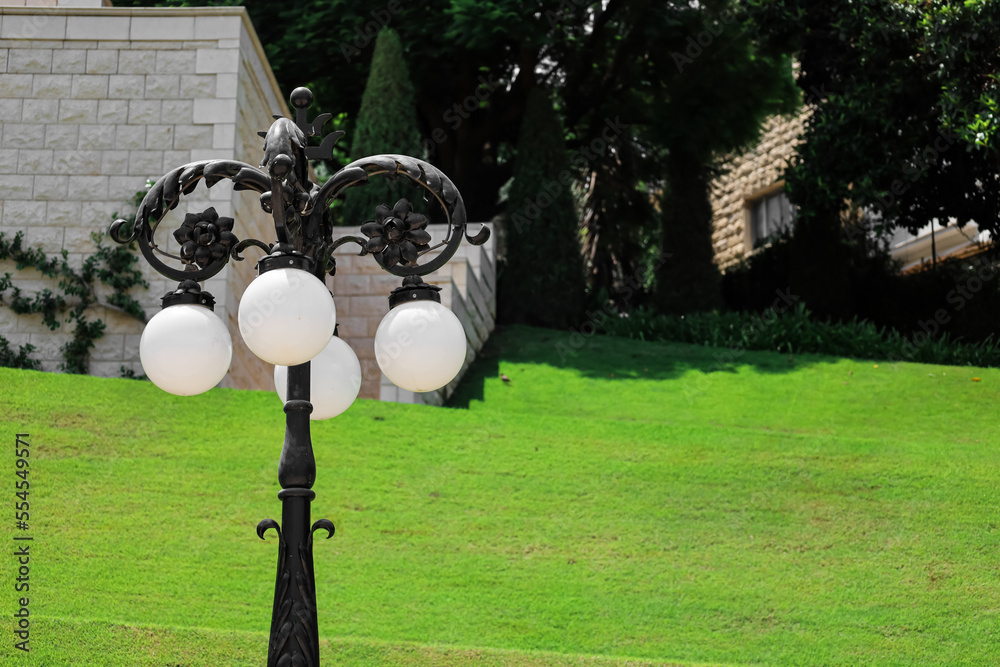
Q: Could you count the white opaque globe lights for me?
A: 4